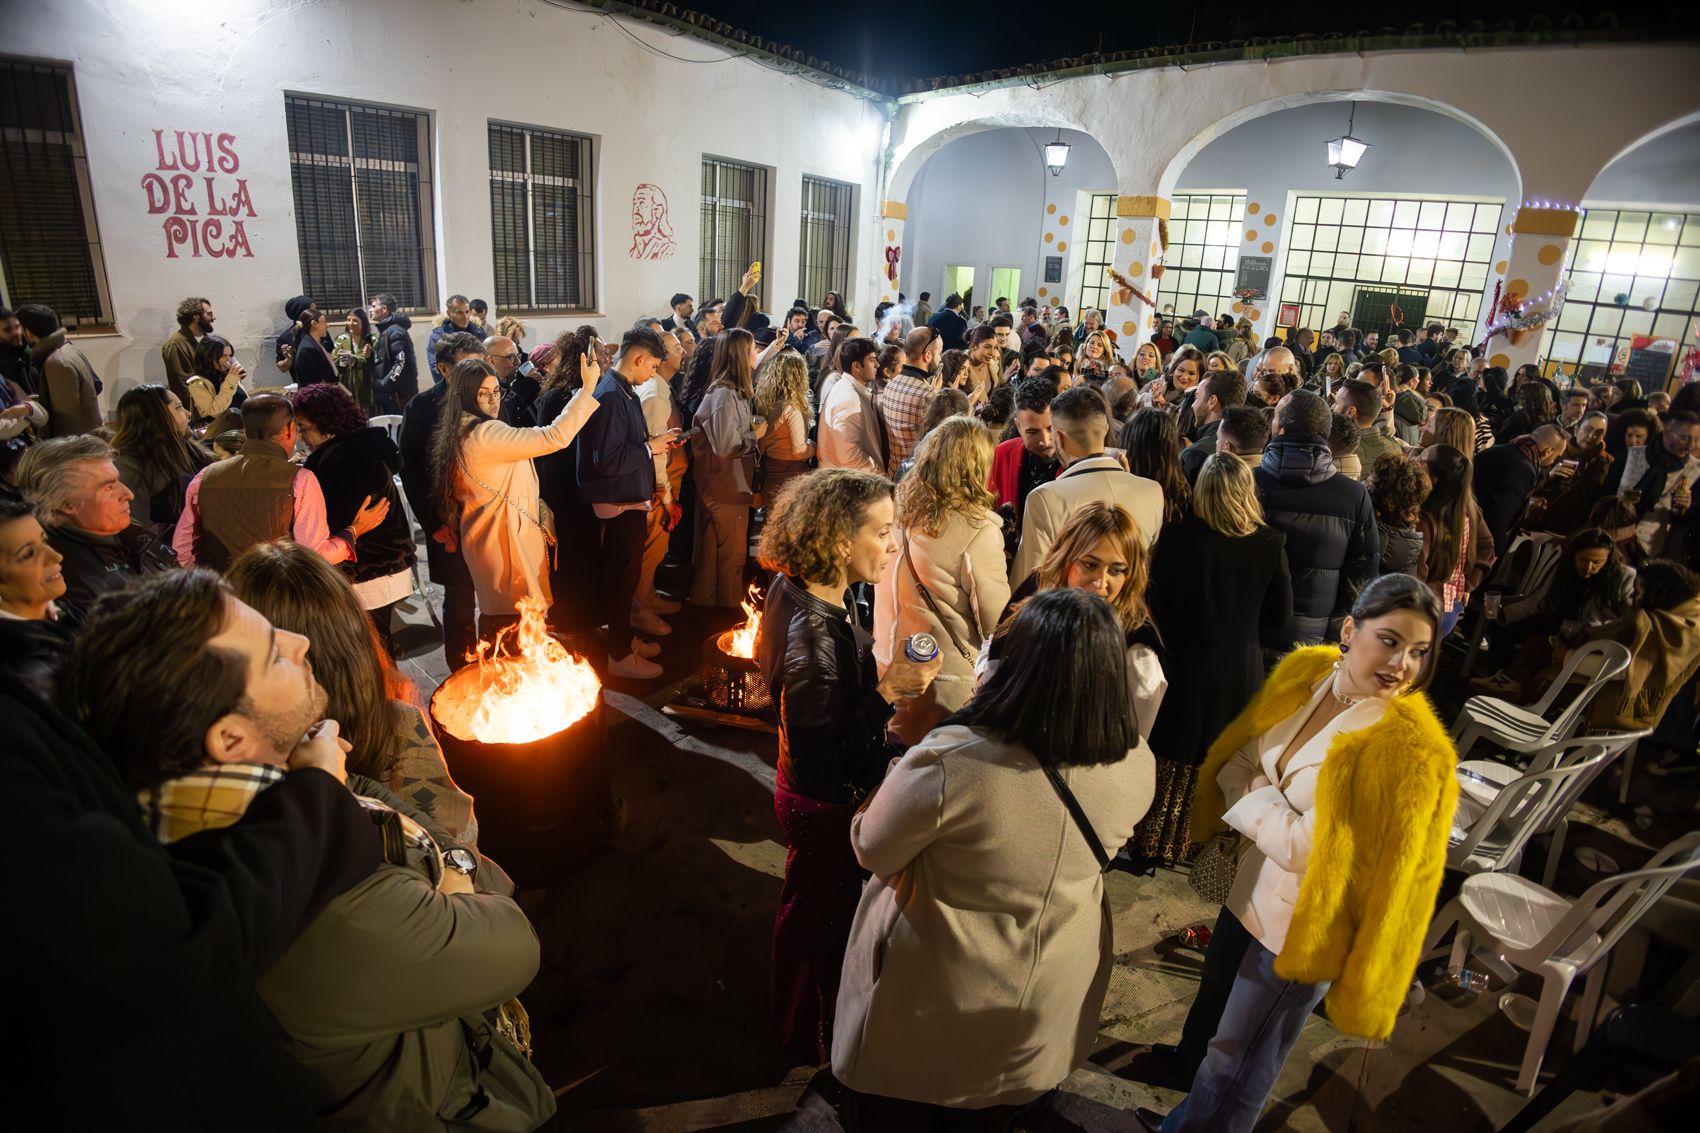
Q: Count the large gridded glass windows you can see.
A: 3